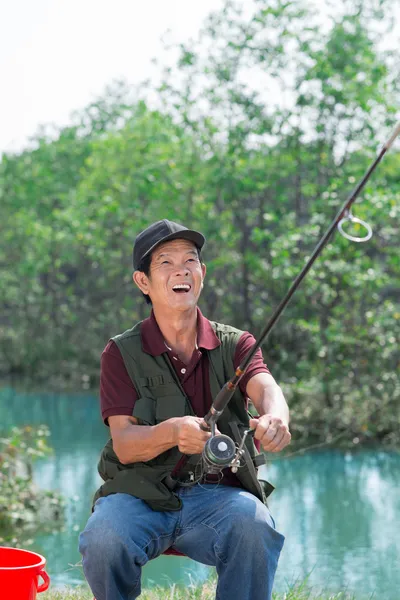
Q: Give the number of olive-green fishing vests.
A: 1